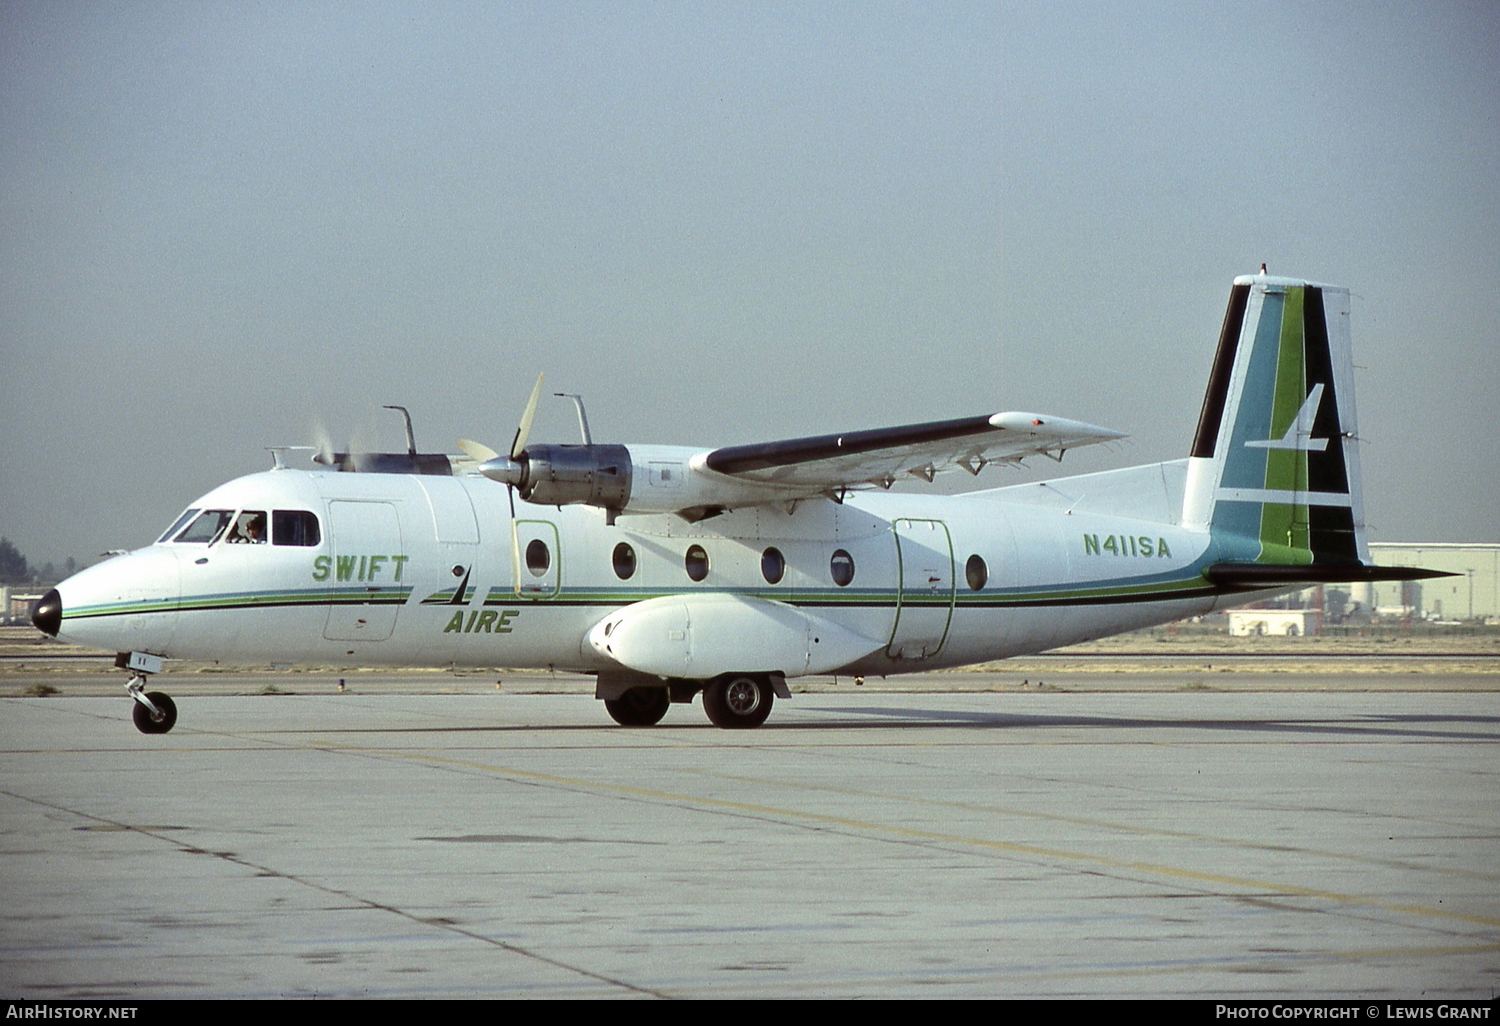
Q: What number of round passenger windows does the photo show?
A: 6